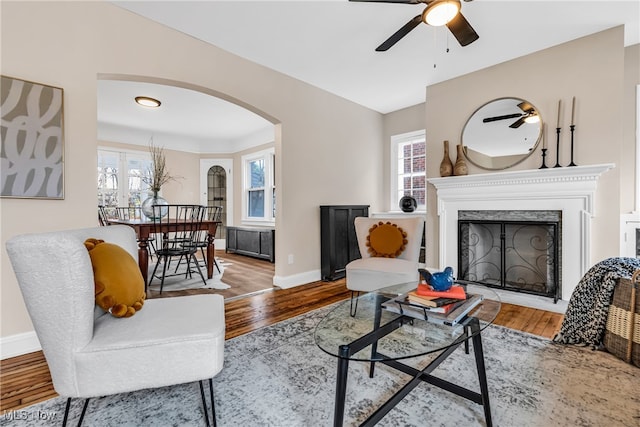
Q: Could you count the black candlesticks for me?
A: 3